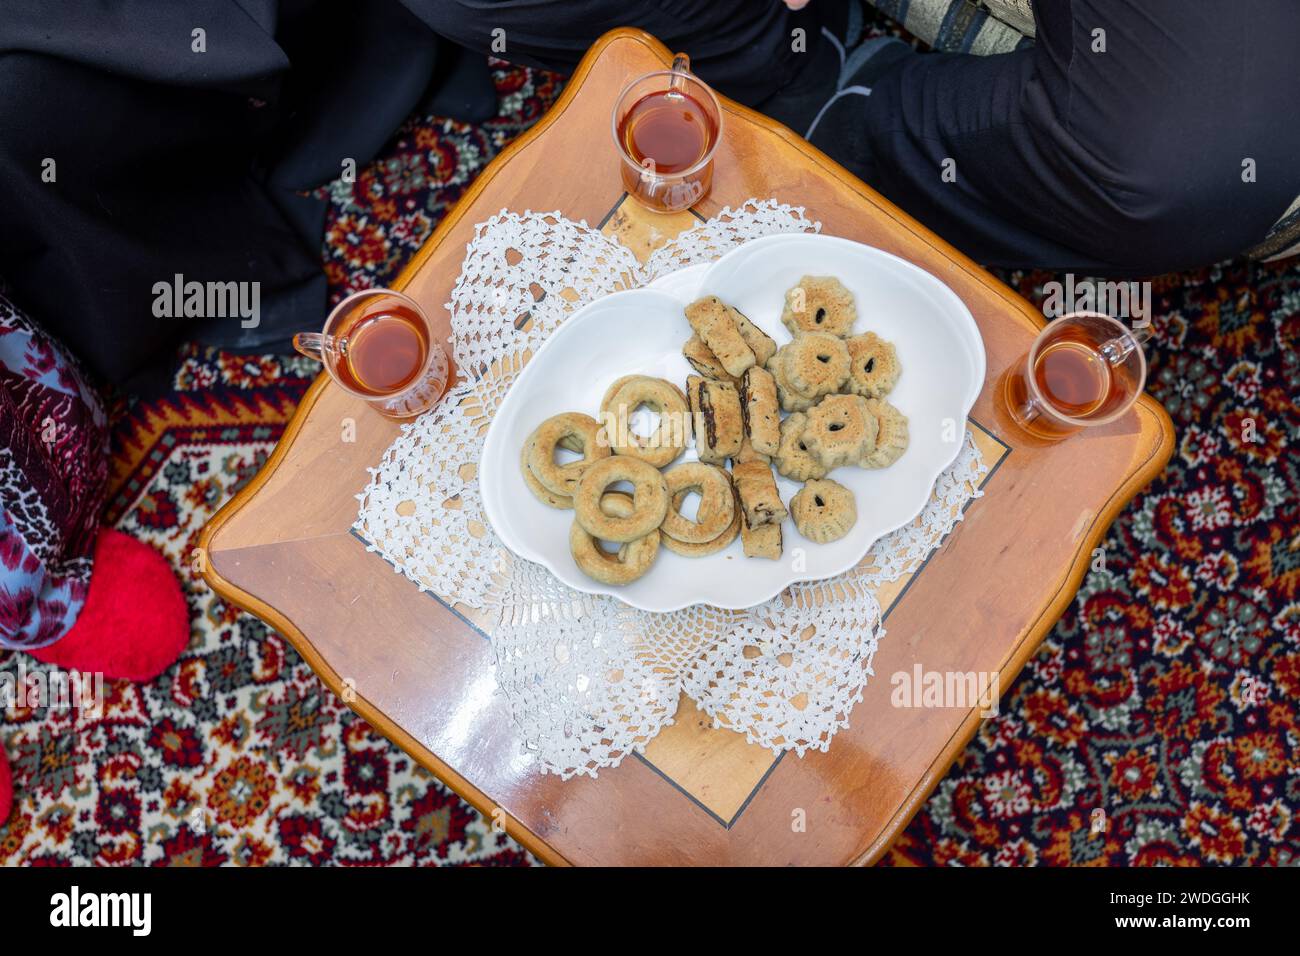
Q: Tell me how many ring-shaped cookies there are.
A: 8